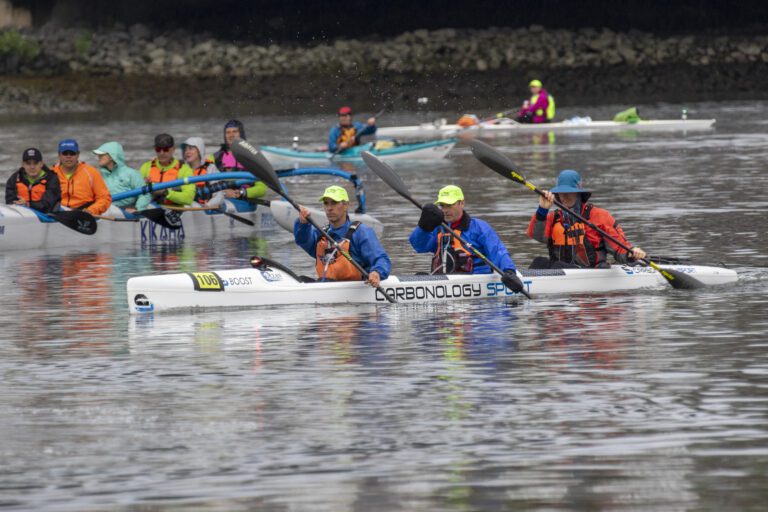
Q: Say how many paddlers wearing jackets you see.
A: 11